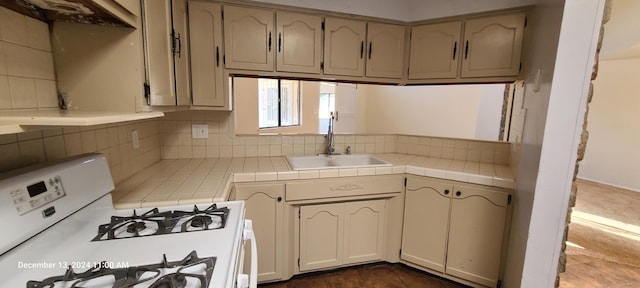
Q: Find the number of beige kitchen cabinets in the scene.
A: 14